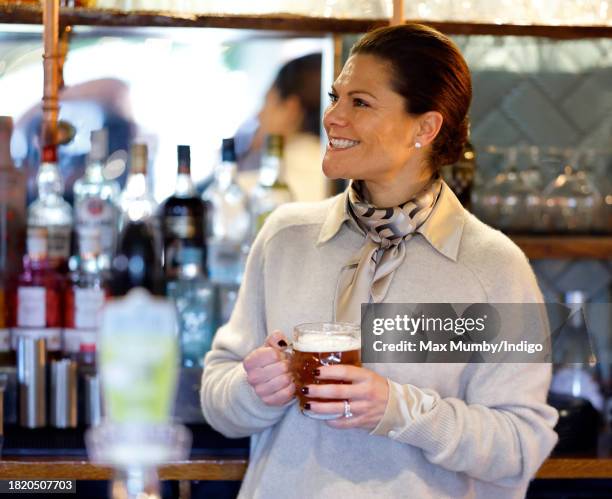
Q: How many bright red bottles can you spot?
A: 2